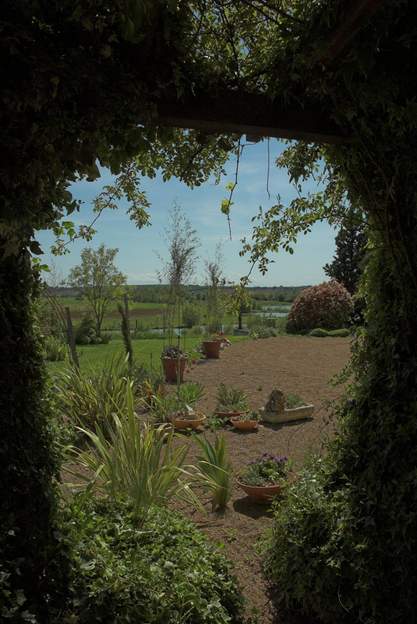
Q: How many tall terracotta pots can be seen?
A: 2